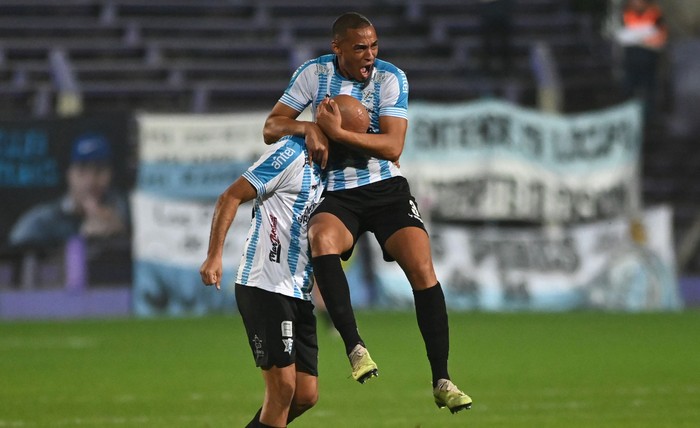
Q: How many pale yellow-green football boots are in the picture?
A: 2